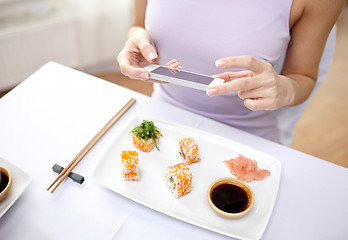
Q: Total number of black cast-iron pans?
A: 0